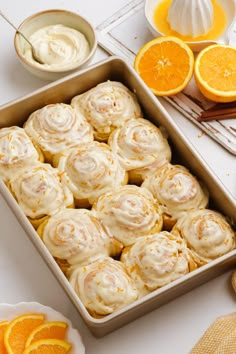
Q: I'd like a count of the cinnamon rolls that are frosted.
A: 12